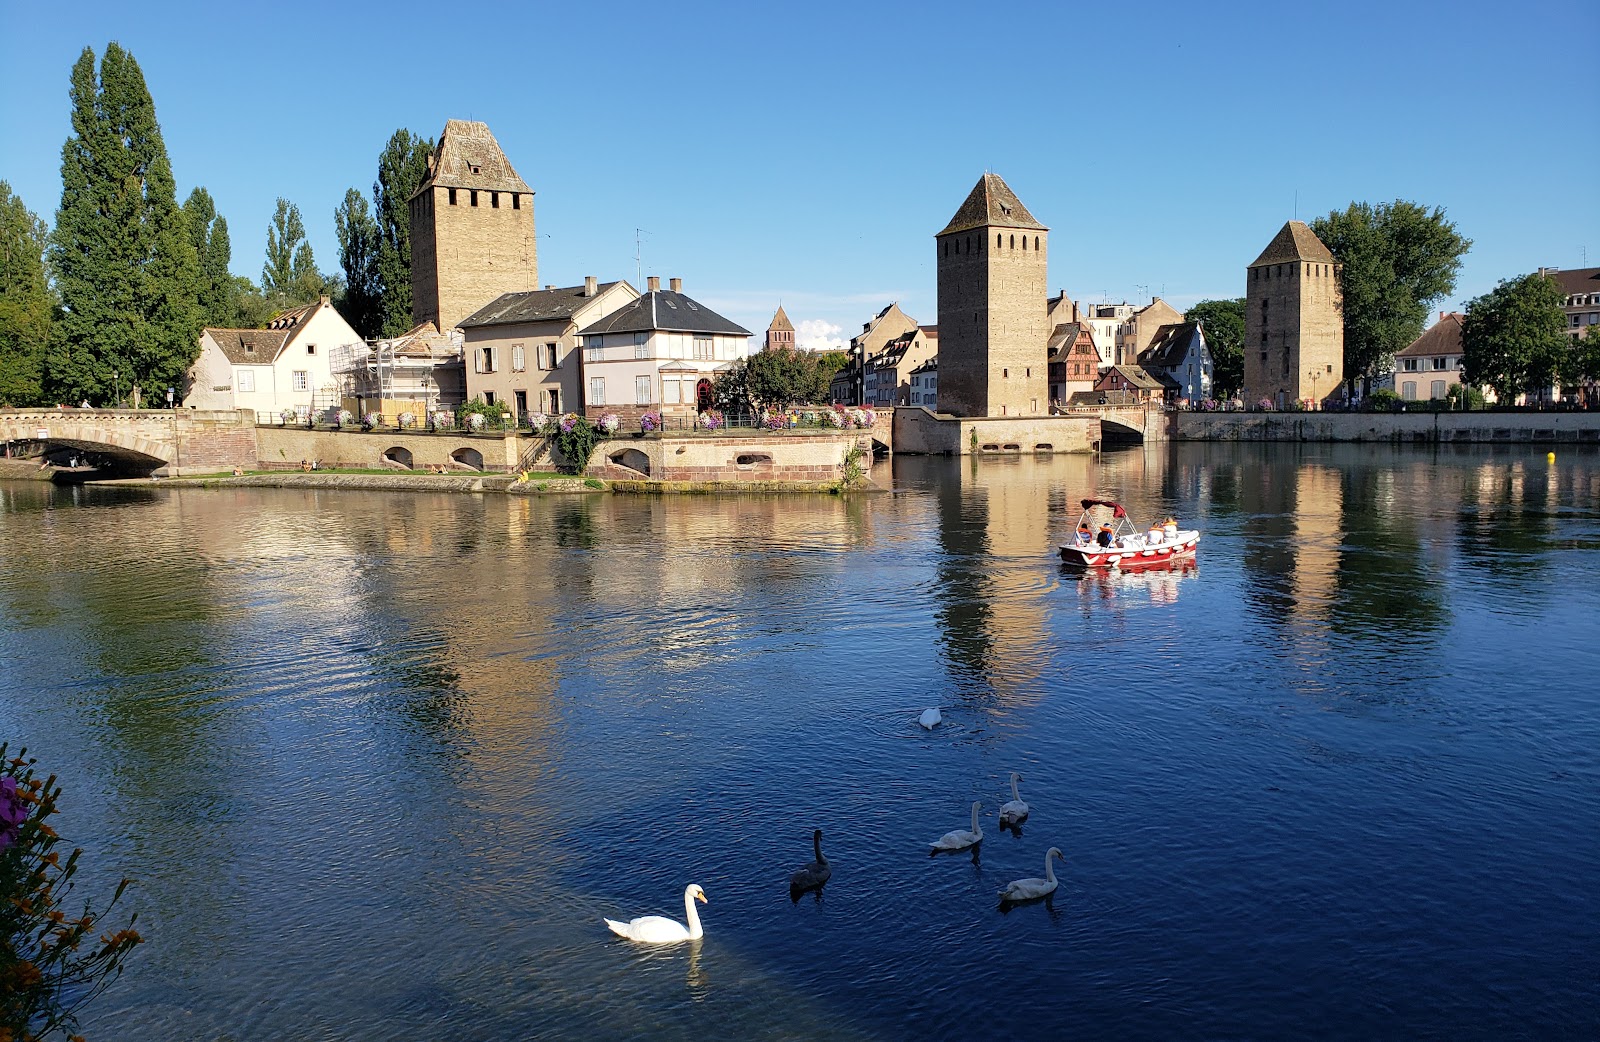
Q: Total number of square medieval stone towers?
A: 3